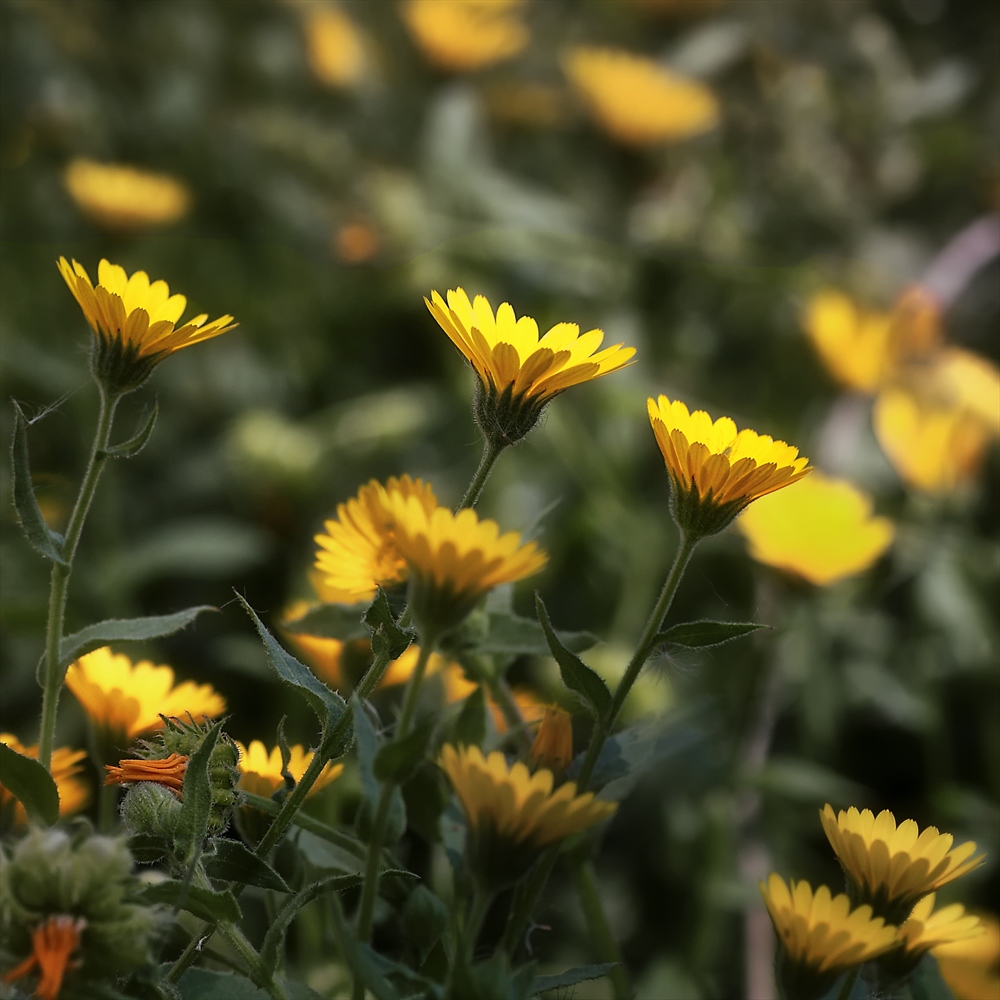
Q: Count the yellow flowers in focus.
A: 3